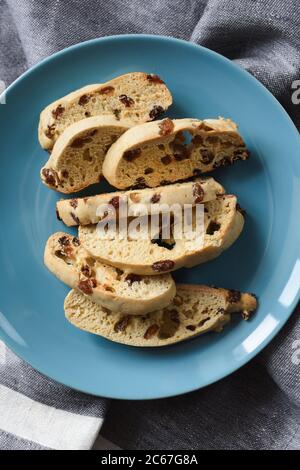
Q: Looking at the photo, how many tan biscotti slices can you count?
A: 7